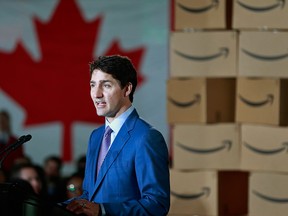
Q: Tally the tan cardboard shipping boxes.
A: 10